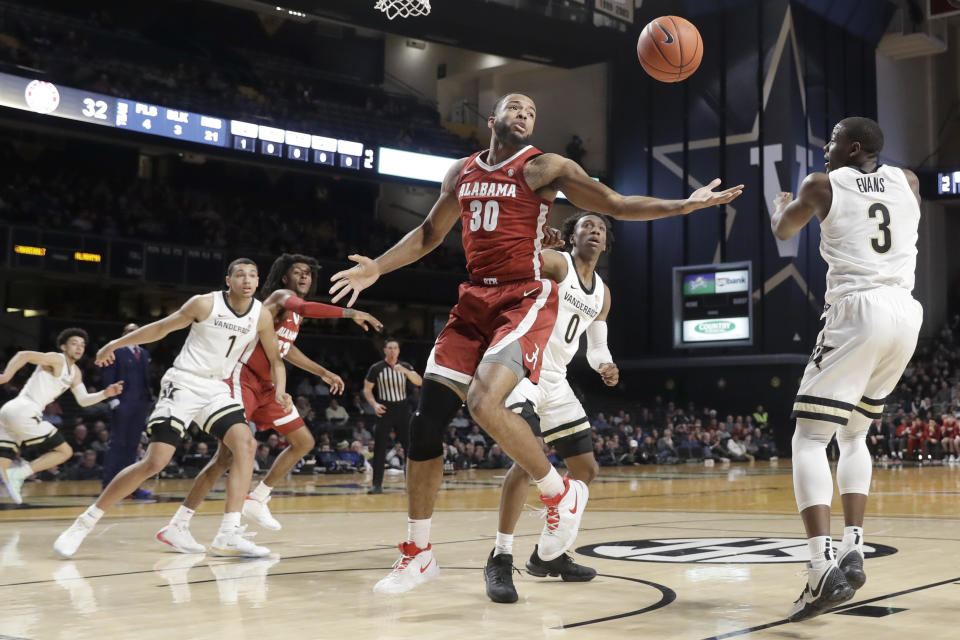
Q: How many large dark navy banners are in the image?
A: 1